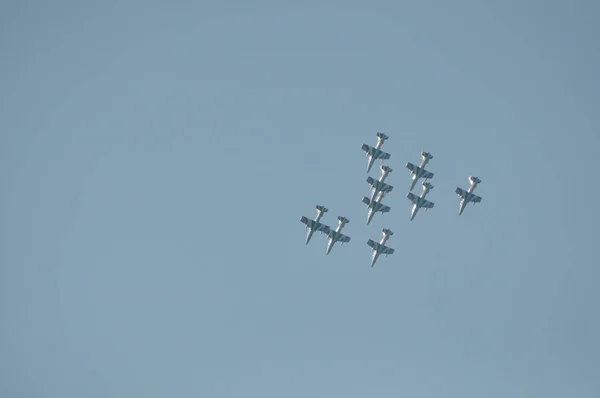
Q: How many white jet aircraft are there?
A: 9